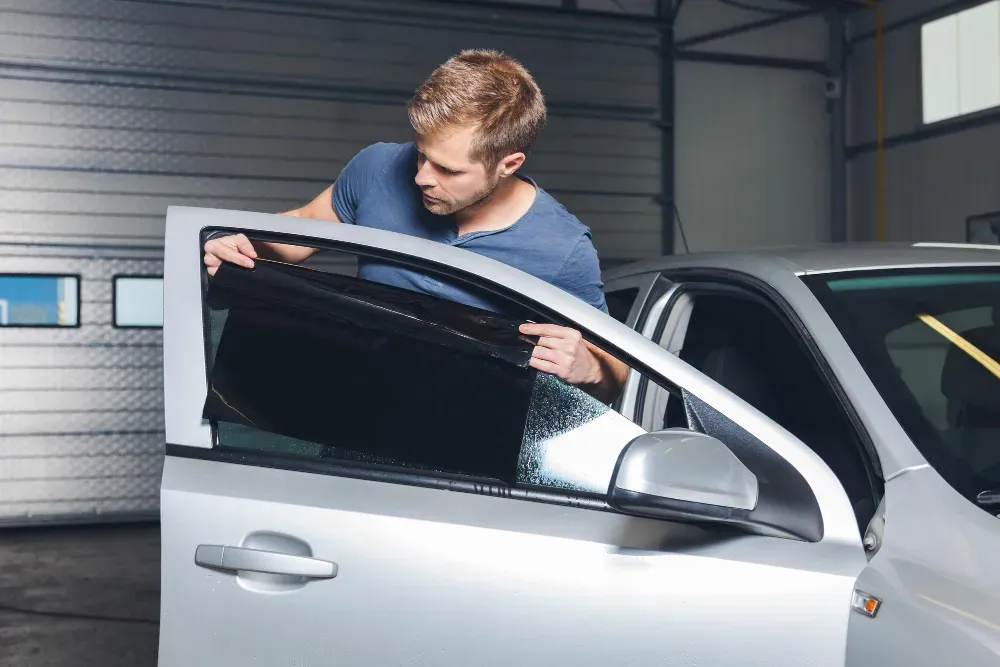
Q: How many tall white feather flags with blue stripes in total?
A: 0